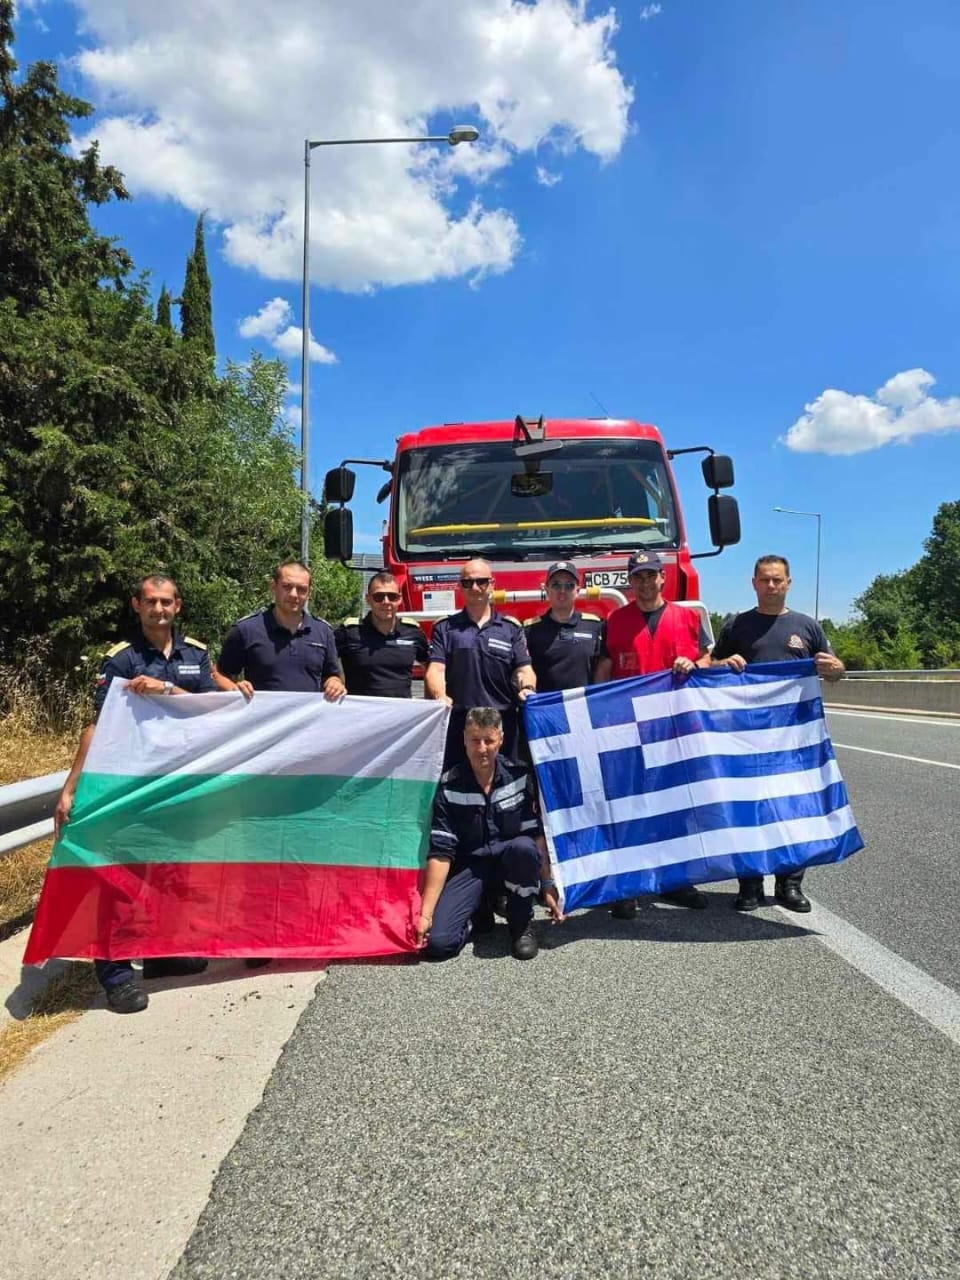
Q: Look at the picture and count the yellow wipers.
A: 0